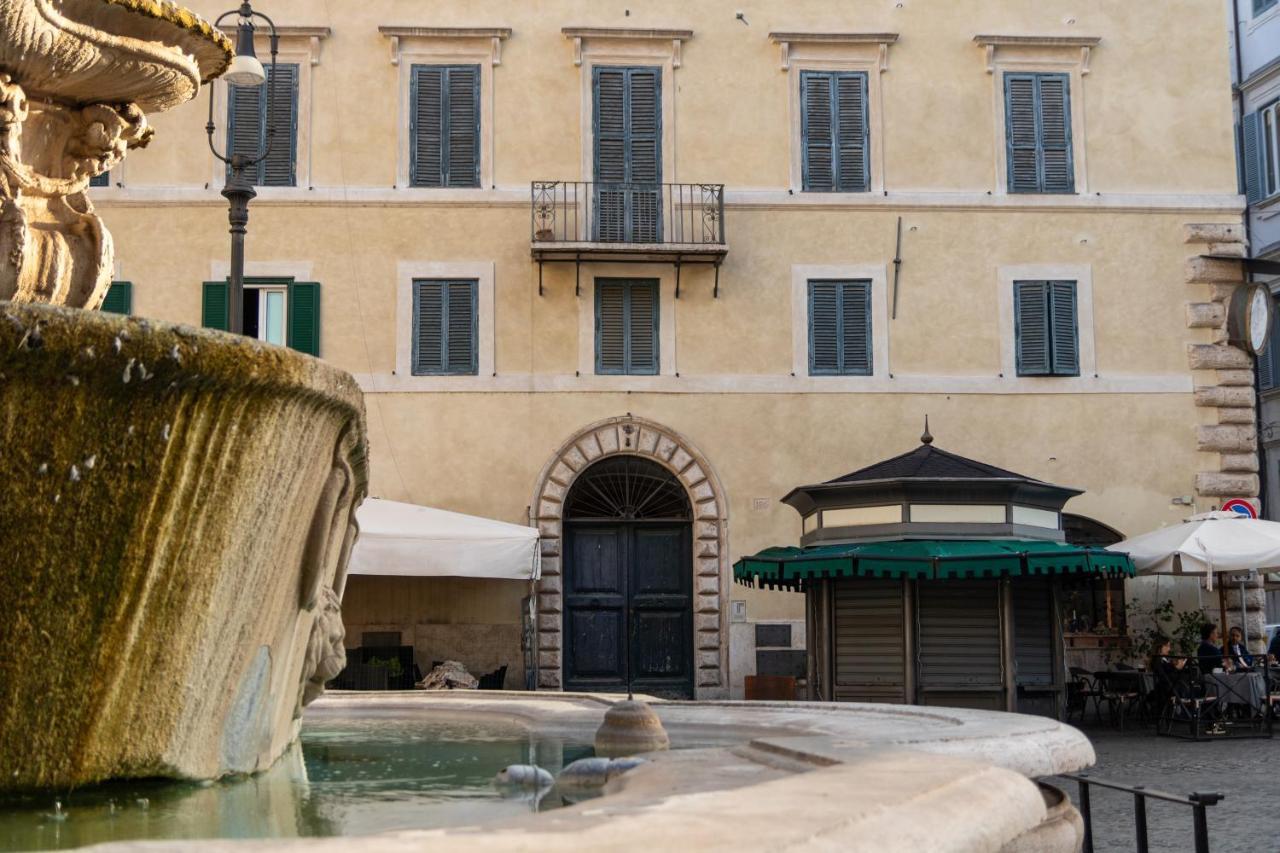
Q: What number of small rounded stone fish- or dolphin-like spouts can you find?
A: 2